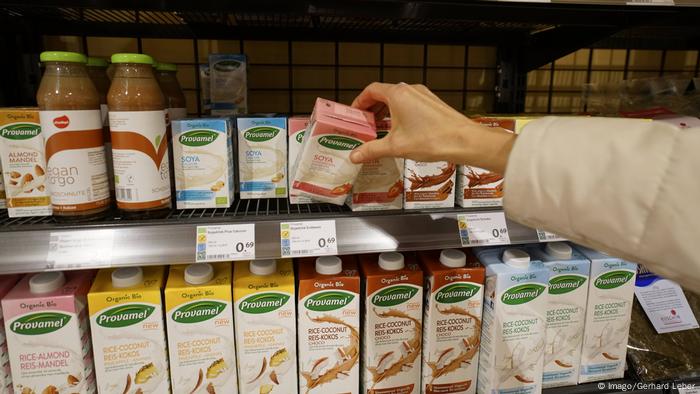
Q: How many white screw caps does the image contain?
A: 9